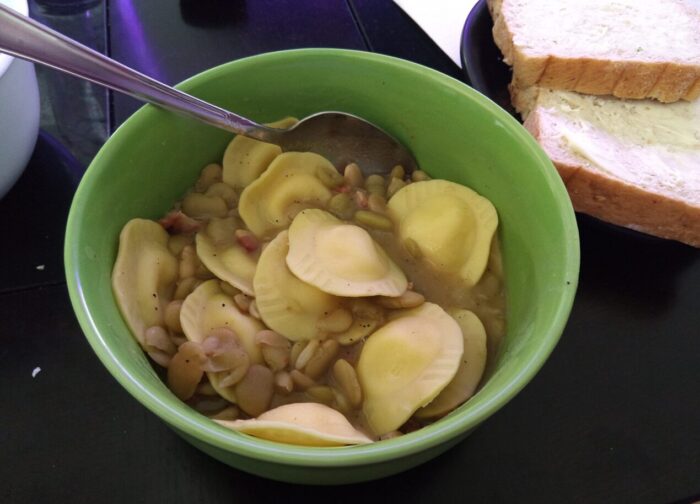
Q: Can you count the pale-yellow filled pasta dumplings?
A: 11